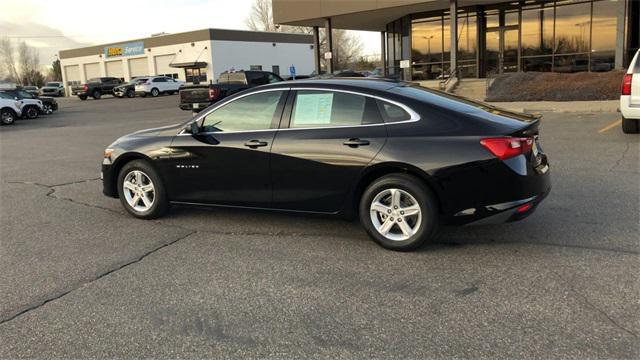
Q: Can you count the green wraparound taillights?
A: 0